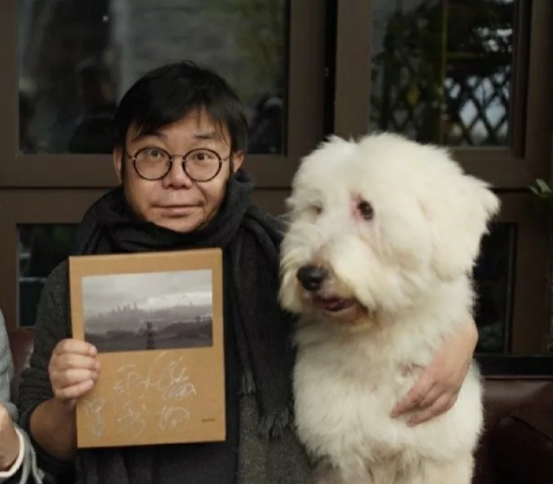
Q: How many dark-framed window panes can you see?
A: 4